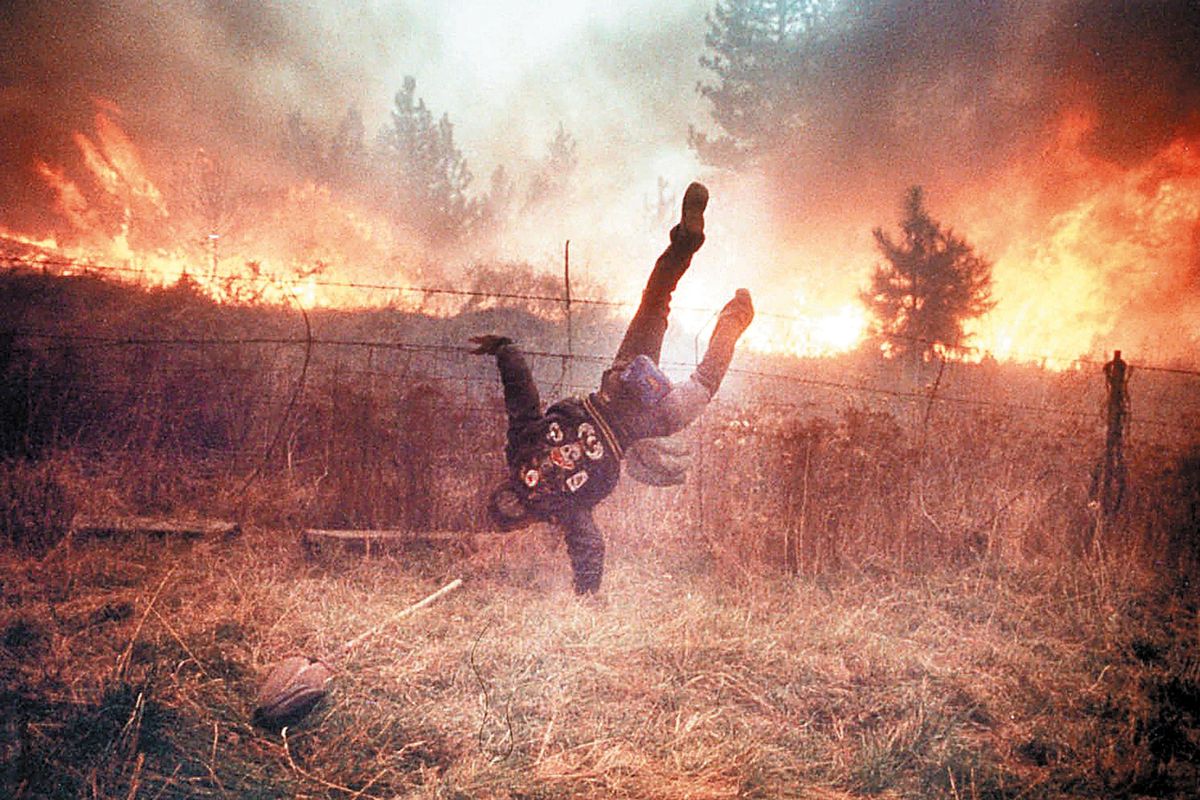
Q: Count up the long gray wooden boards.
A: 2